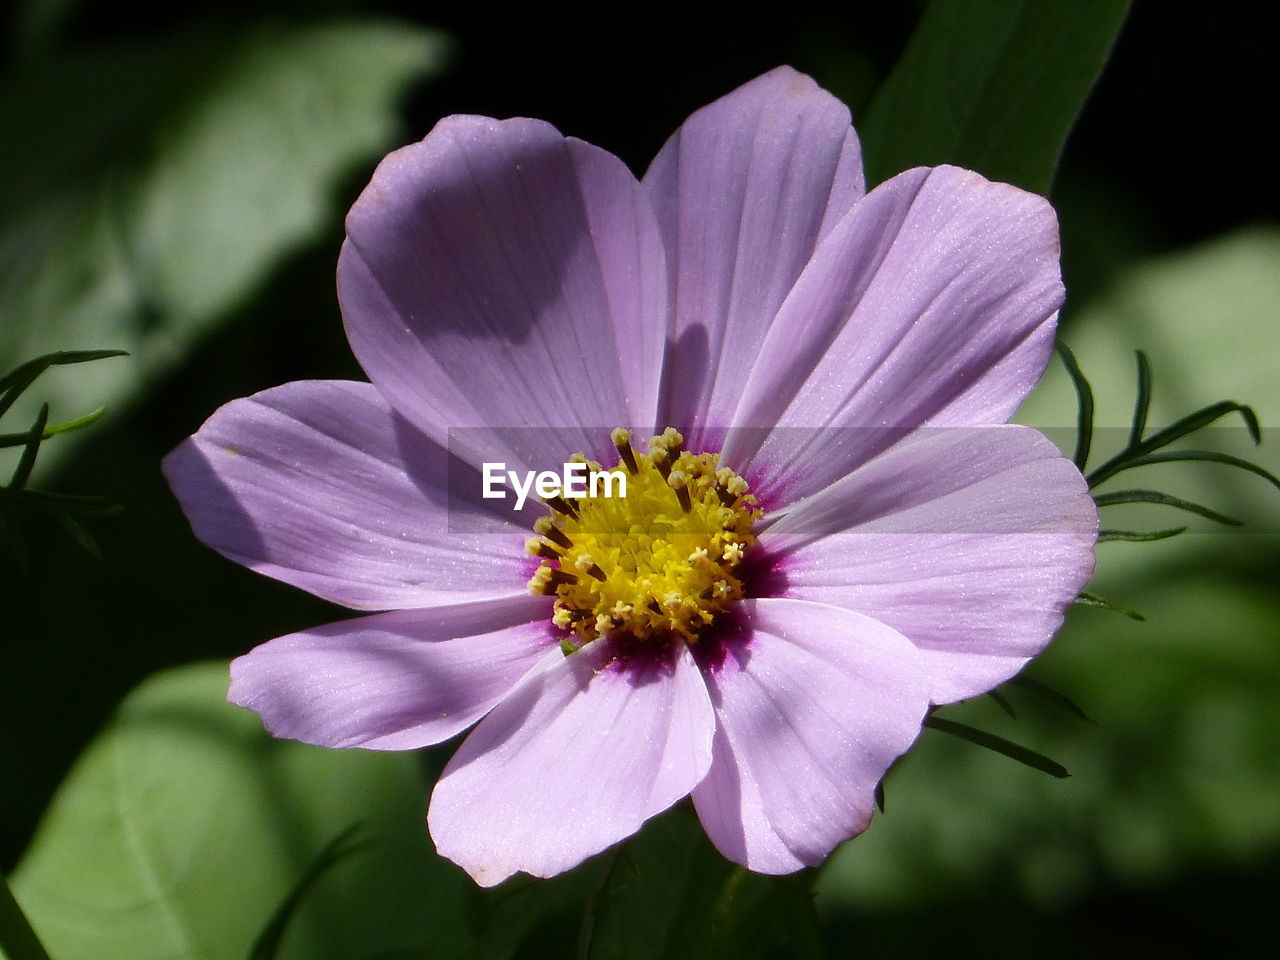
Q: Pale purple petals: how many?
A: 8